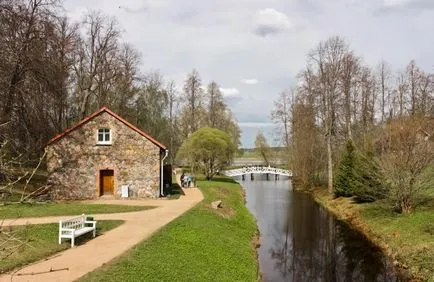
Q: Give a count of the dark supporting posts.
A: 4